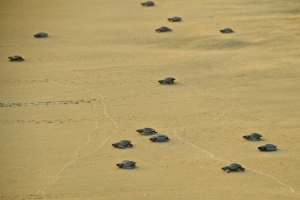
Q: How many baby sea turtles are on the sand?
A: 14